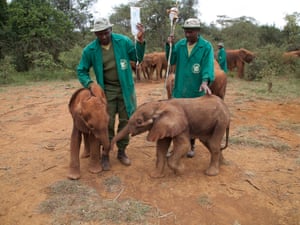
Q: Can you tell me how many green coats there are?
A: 3